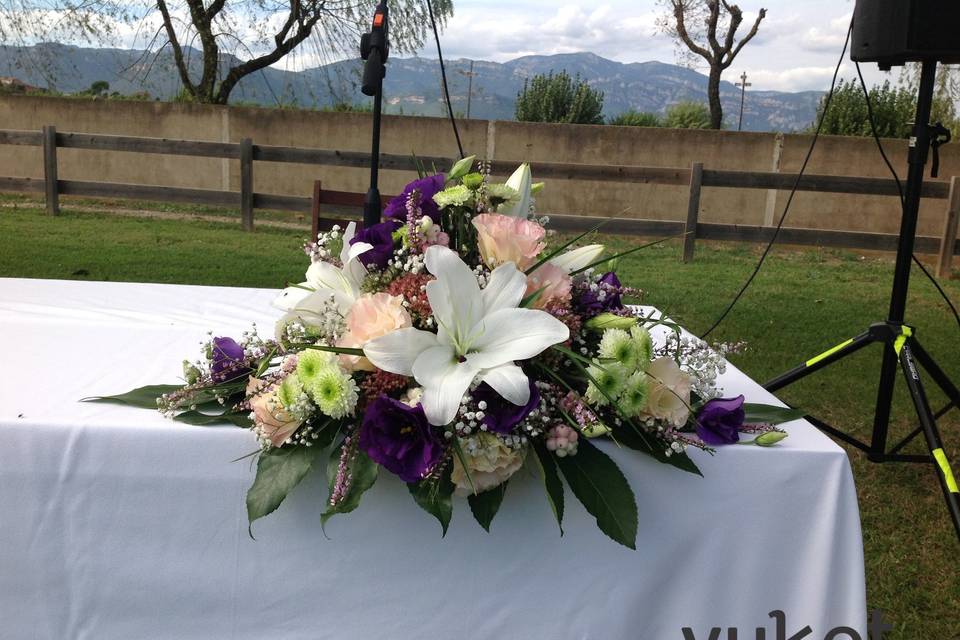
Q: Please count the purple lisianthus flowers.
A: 7